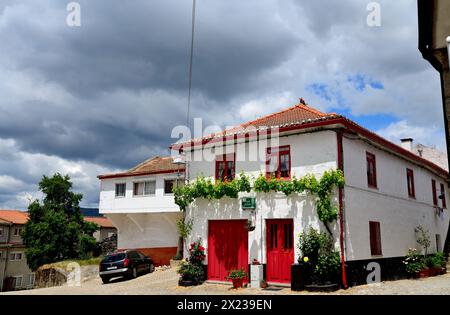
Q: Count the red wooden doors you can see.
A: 2